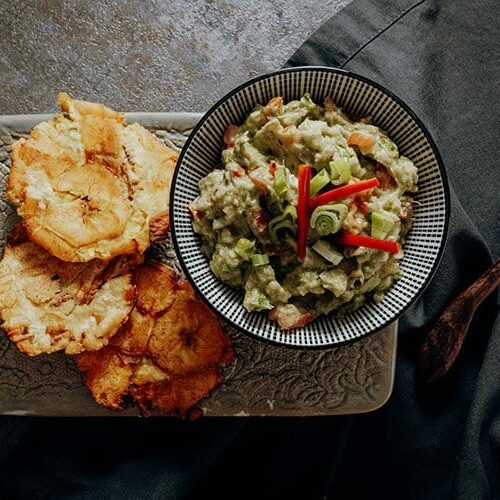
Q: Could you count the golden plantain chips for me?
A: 3